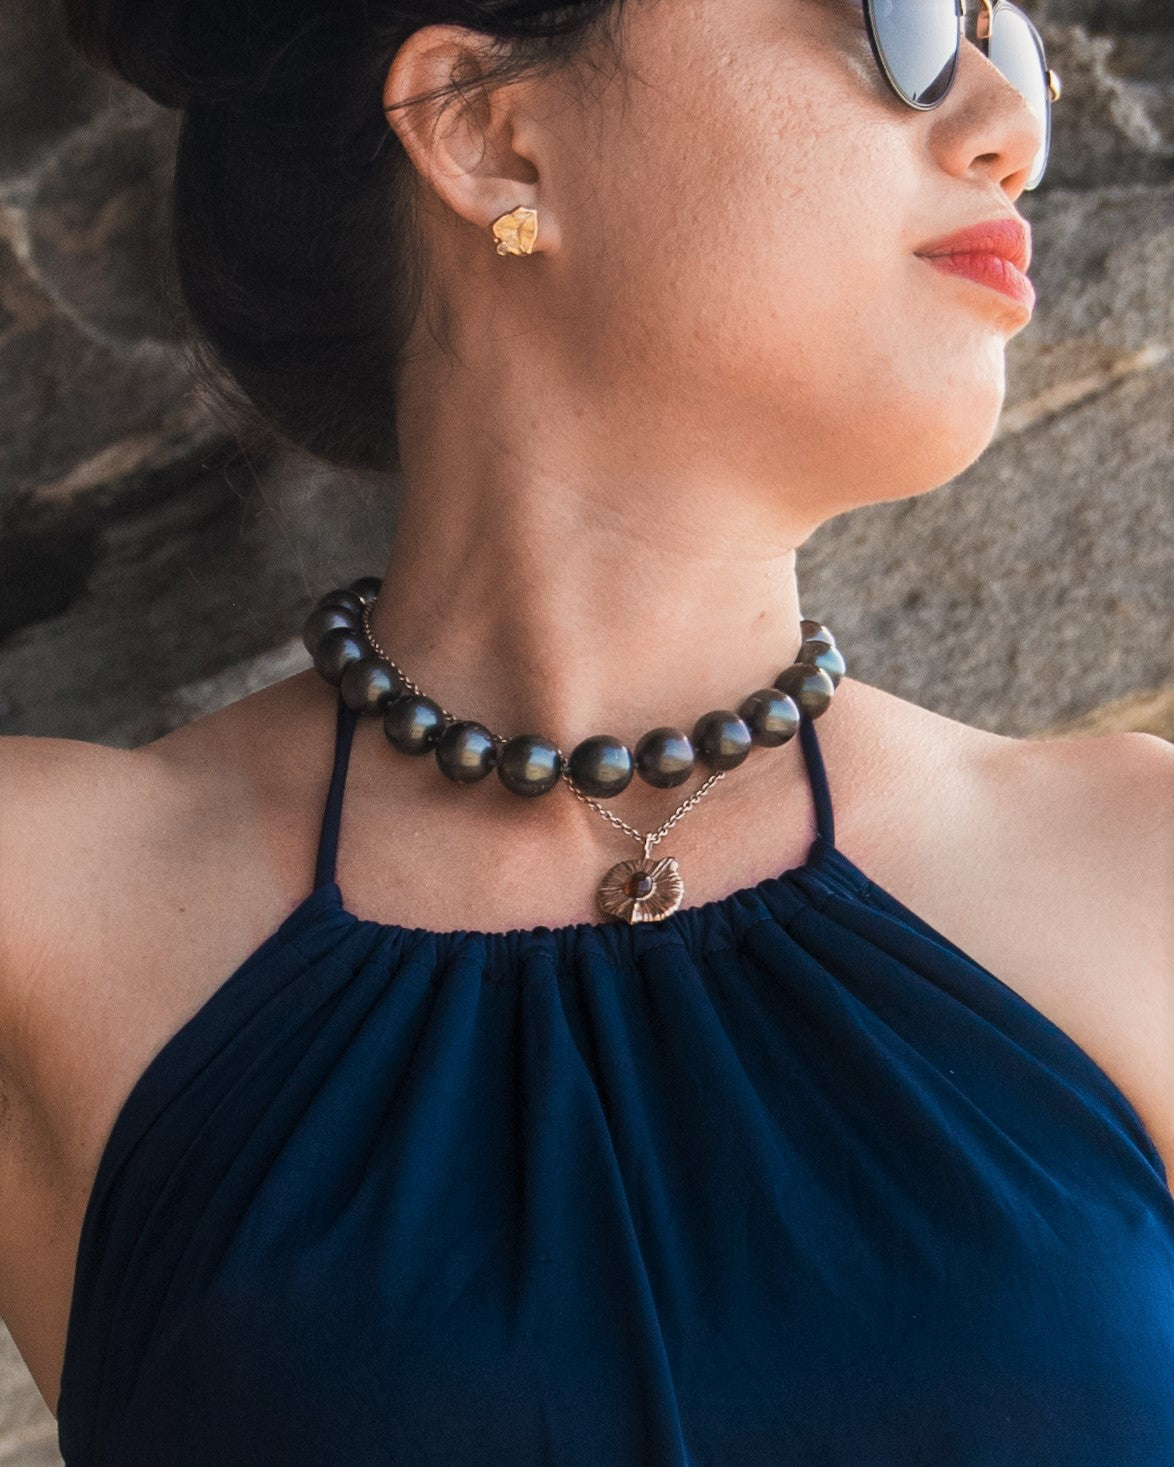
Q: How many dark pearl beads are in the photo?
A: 15